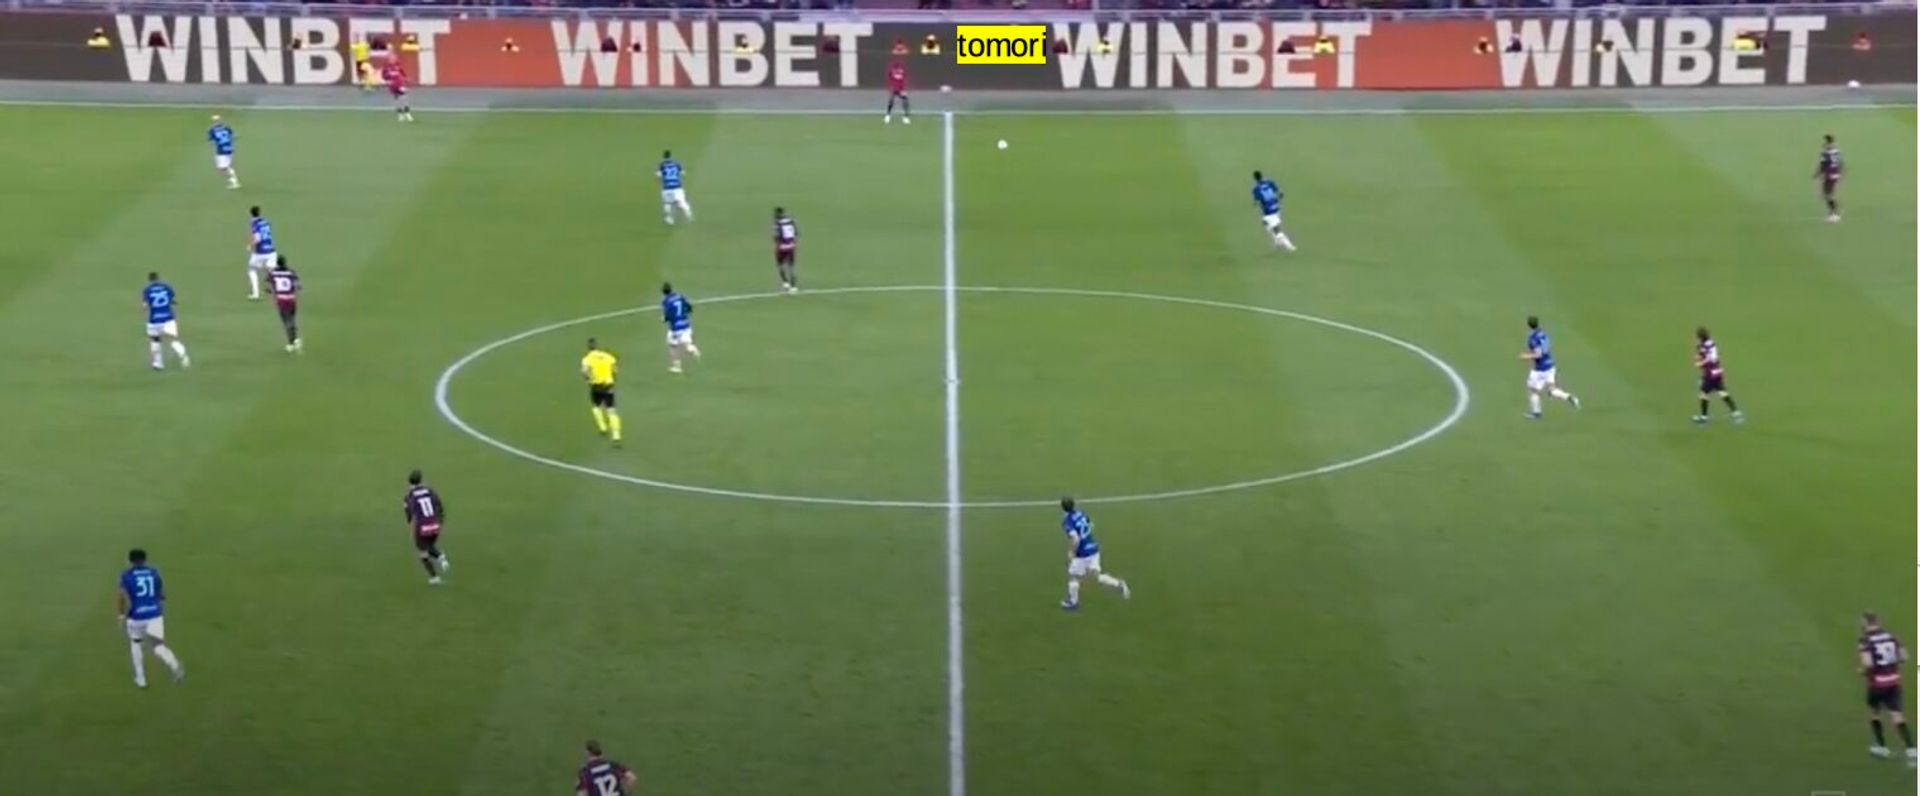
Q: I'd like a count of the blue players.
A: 9